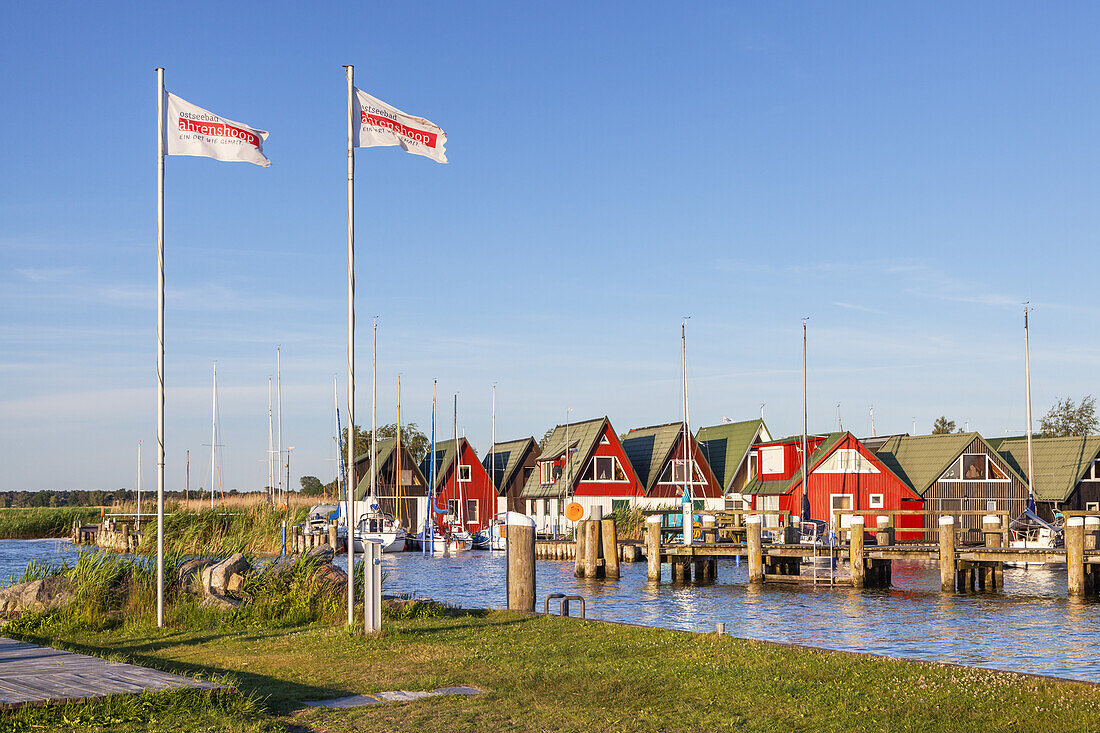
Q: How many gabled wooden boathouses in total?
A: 9